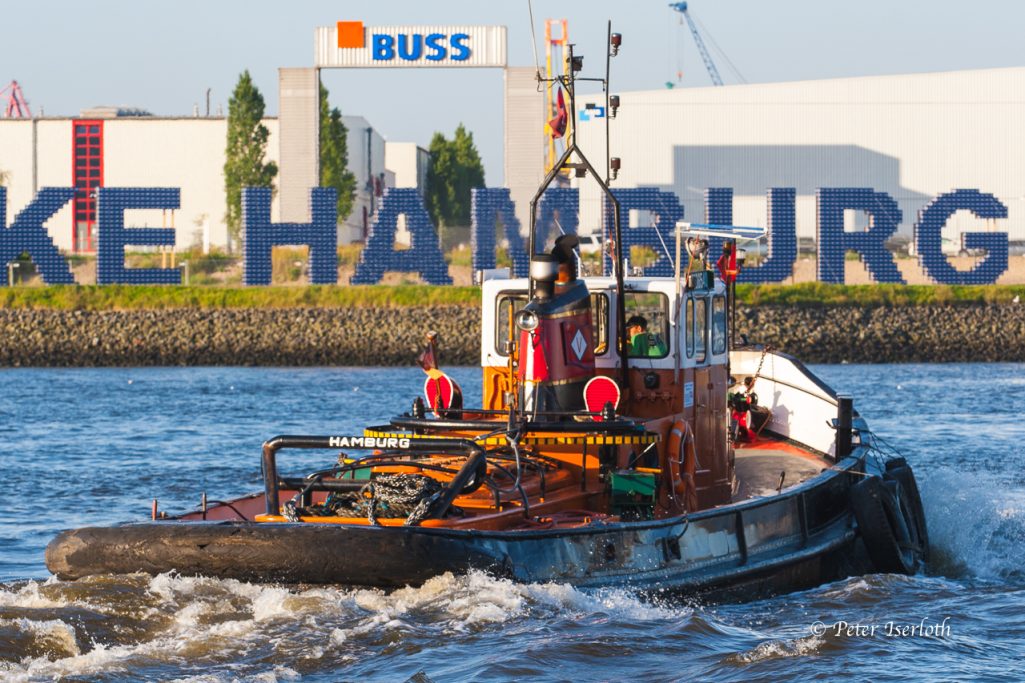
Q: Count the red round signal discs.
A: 2